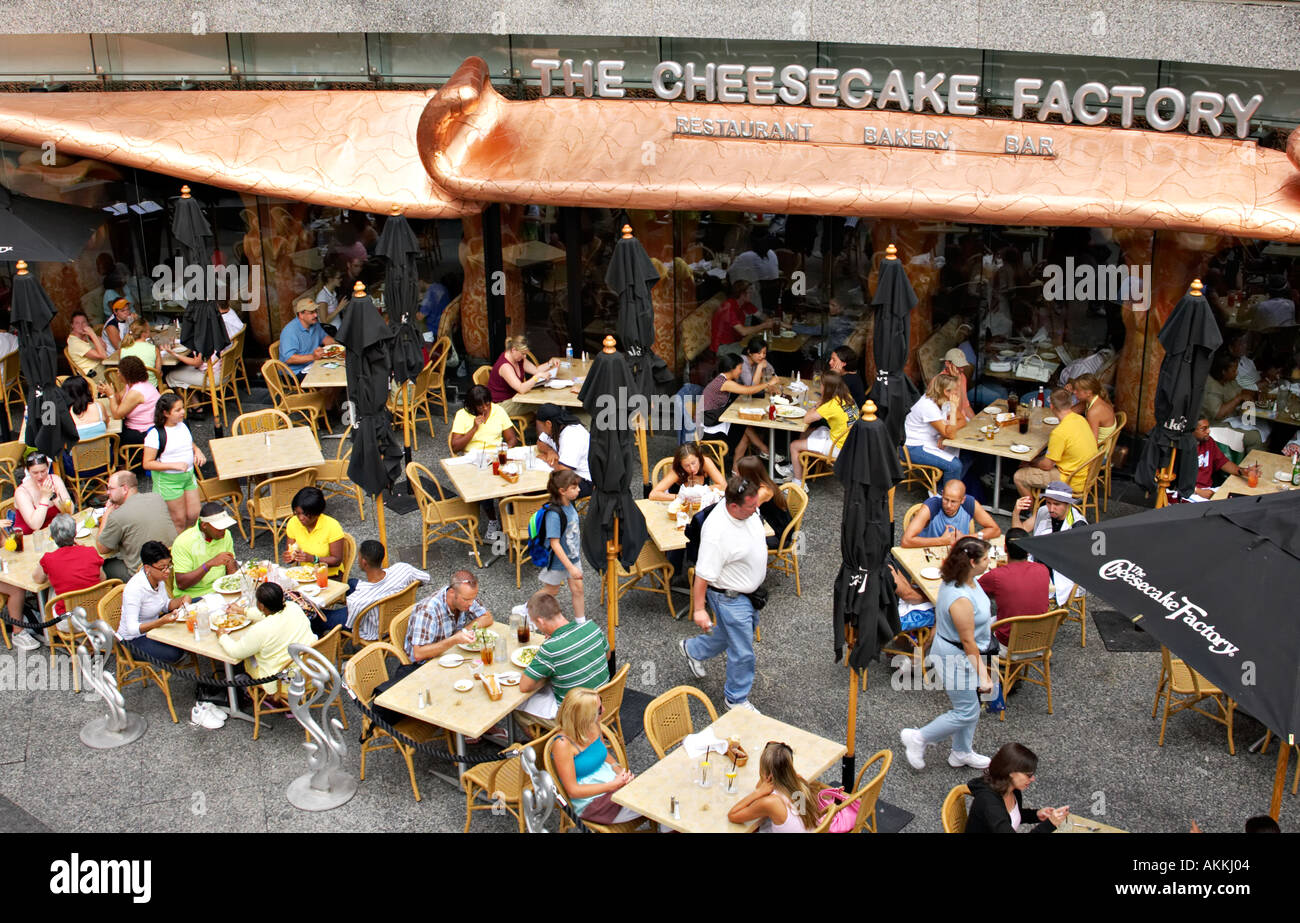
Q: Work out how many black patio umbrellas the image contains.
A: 11